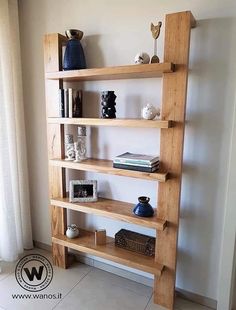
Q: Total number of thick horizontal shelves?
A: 5